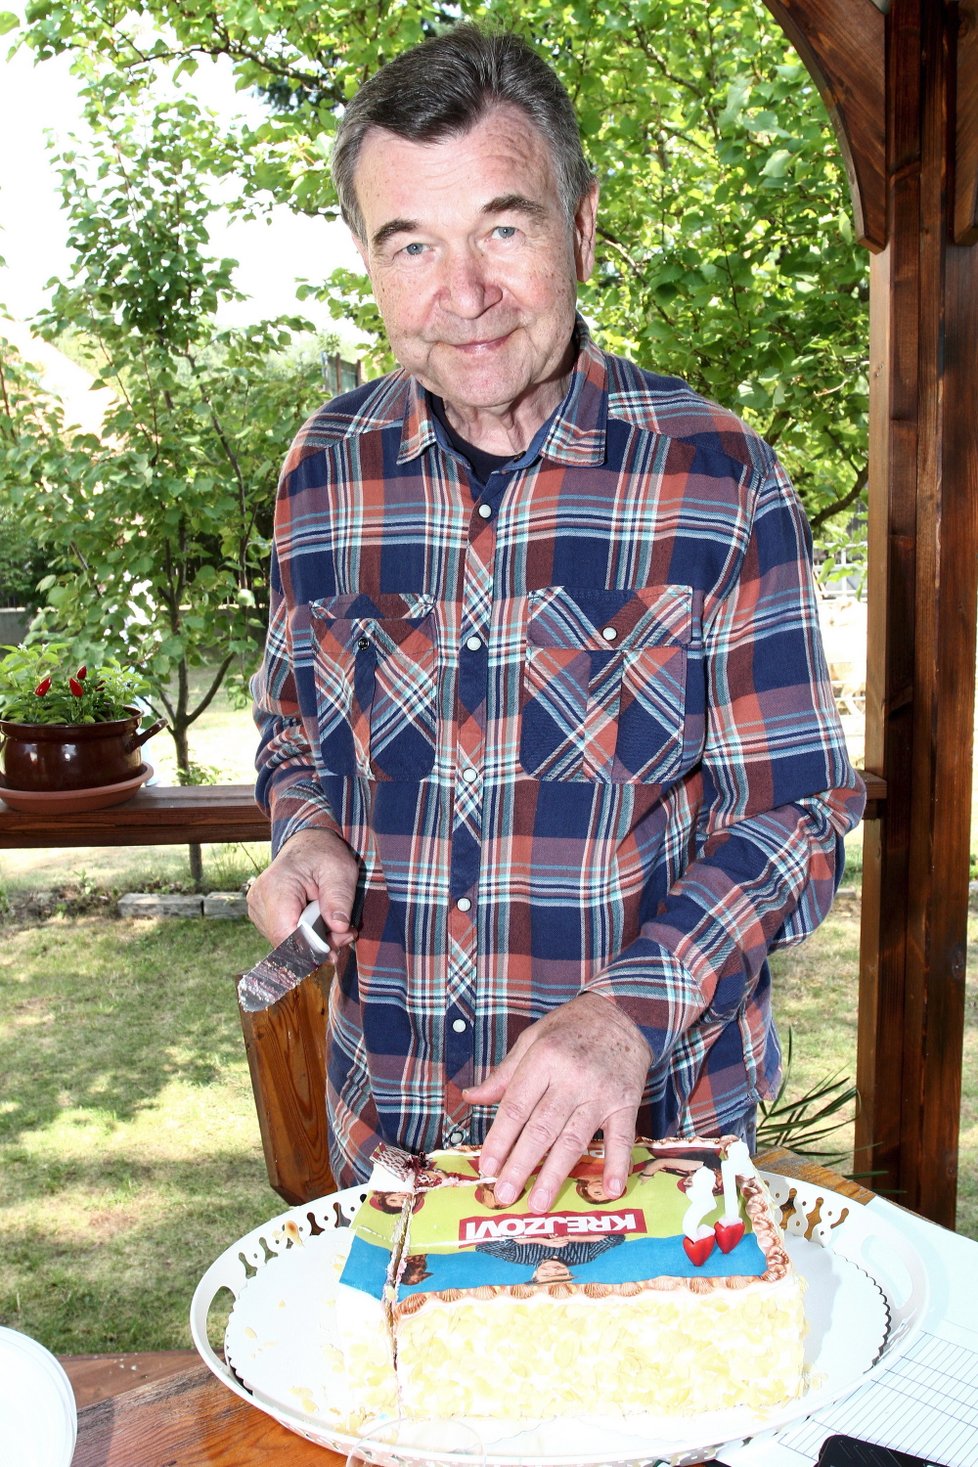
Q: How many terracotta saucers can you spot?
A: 1